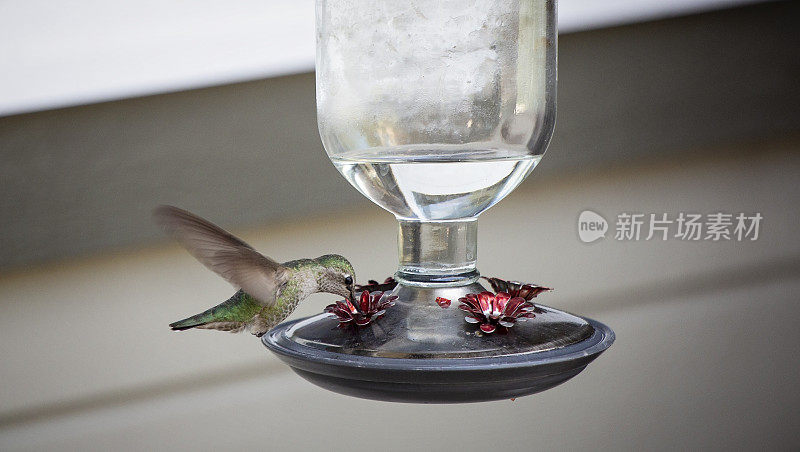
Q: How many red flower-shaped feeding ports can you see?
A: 4